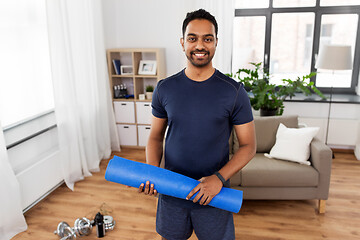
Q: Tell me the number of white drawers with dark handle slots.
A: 4